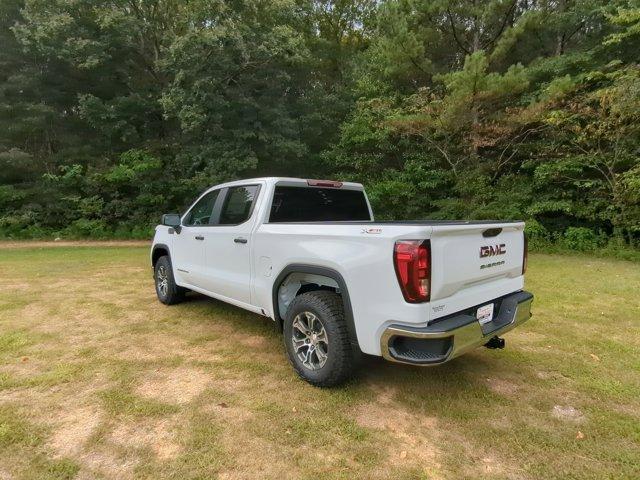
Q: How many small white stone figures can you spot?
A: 0